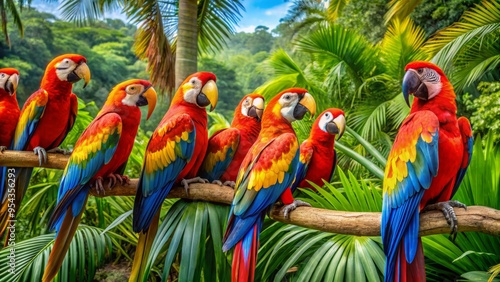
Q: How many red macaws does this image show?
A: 8